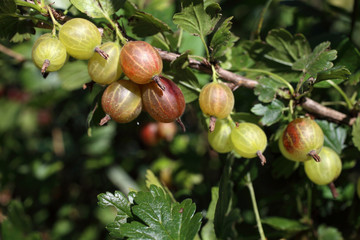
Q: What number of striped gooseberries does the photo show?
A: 11